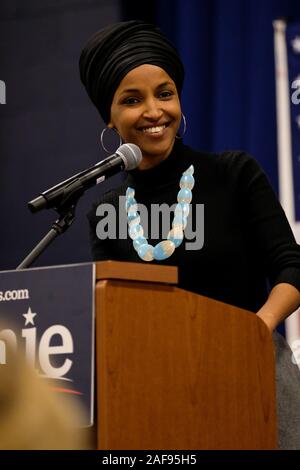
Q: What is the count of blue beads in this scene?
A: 13